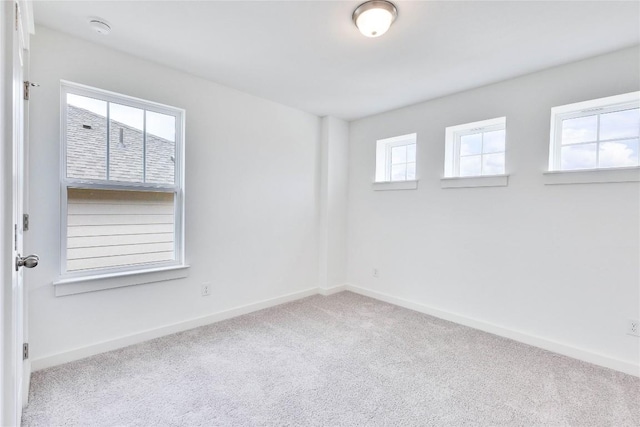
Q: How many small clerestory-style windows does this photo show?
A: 3